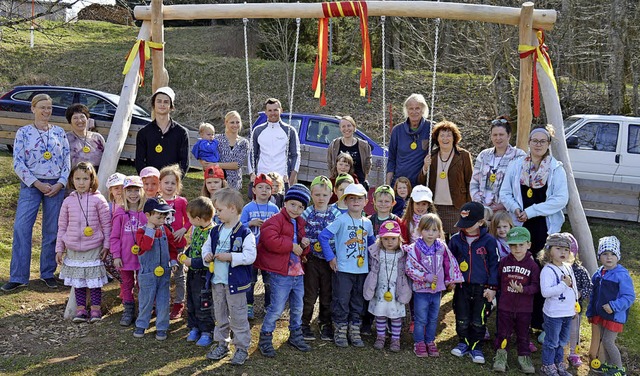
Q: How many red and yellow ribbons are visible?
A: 3